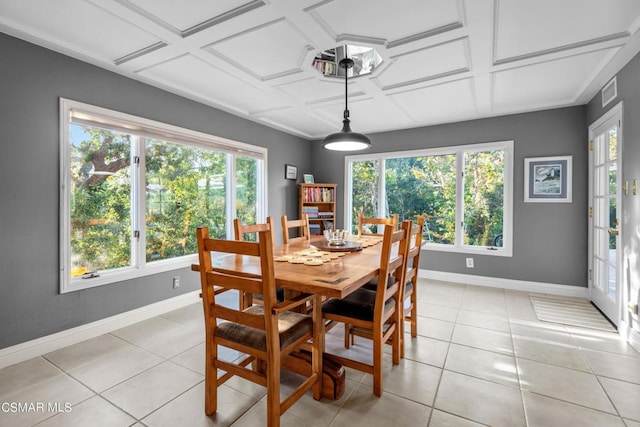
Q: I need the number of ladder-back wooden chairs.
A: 6